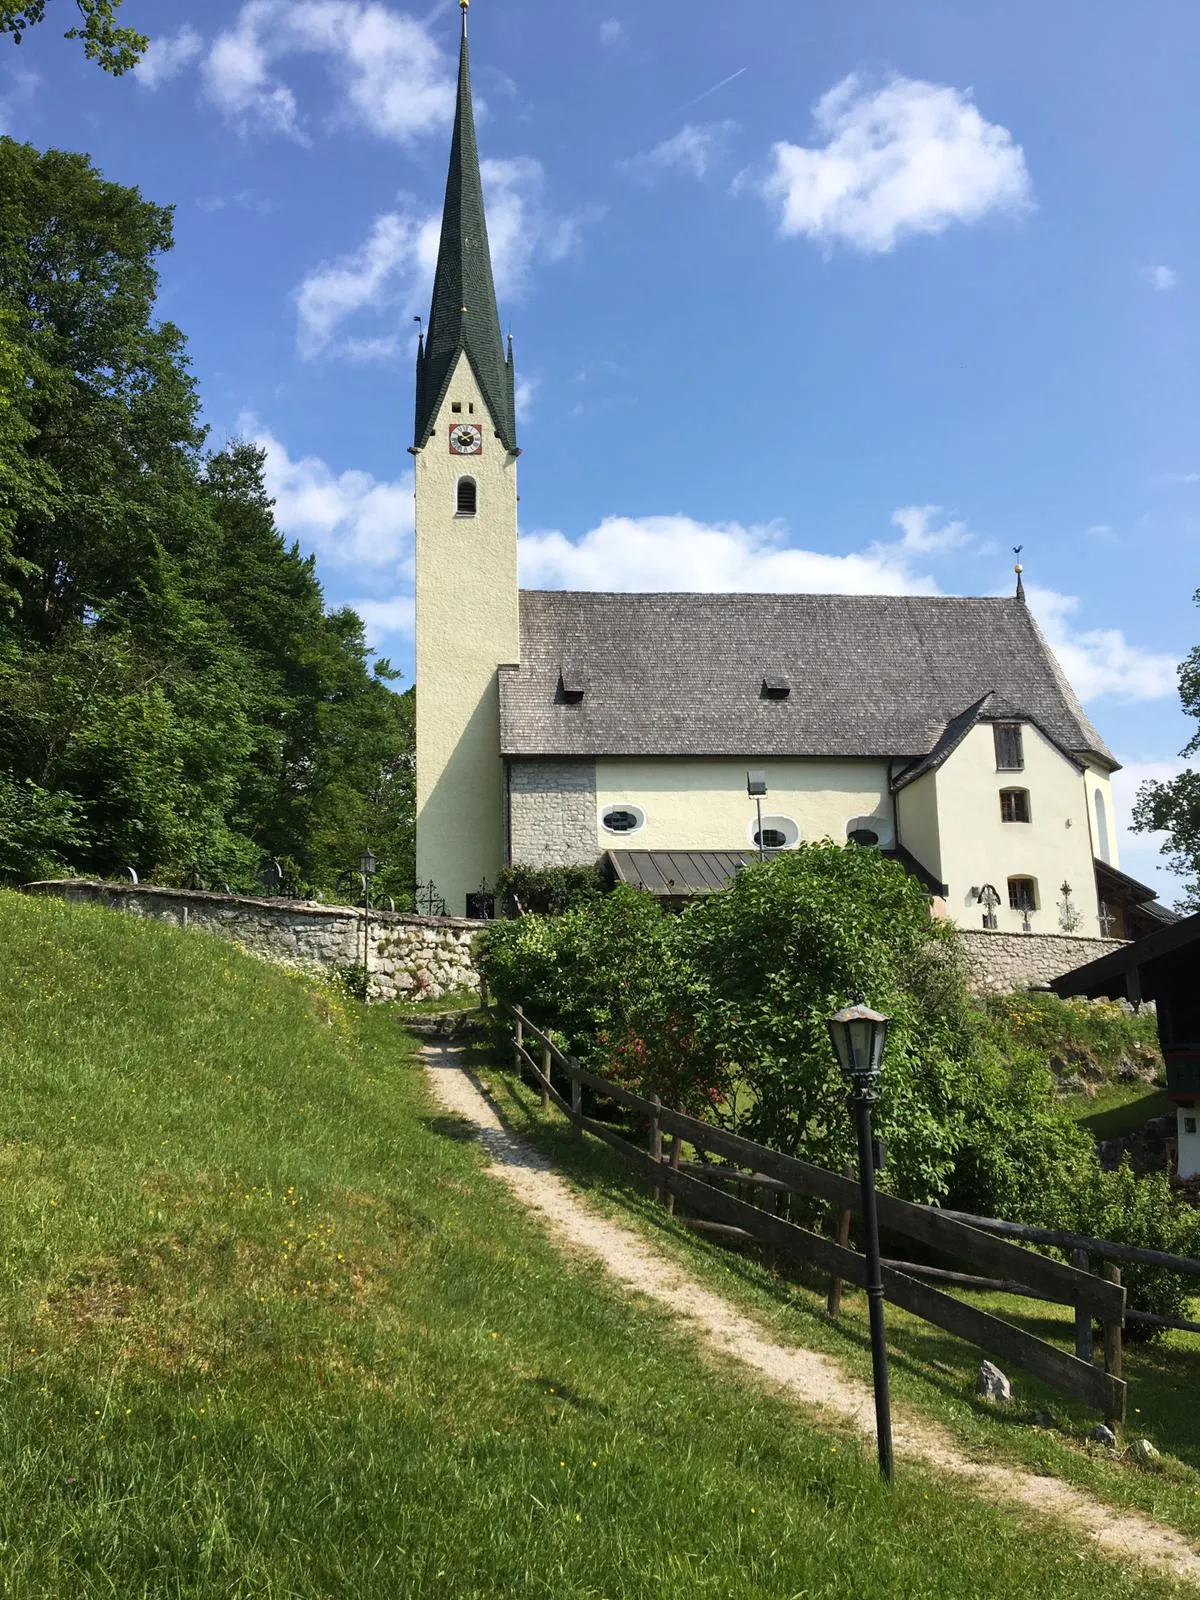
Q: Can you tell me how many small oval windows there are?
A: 3